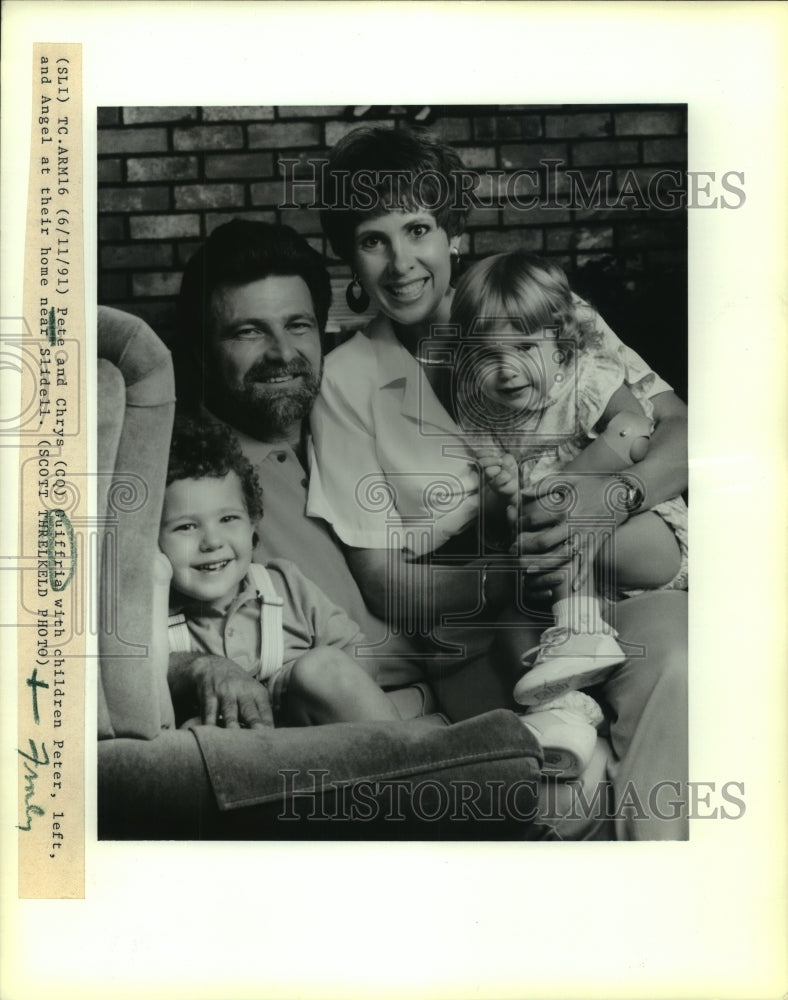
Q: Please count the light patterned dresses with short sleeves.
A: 1